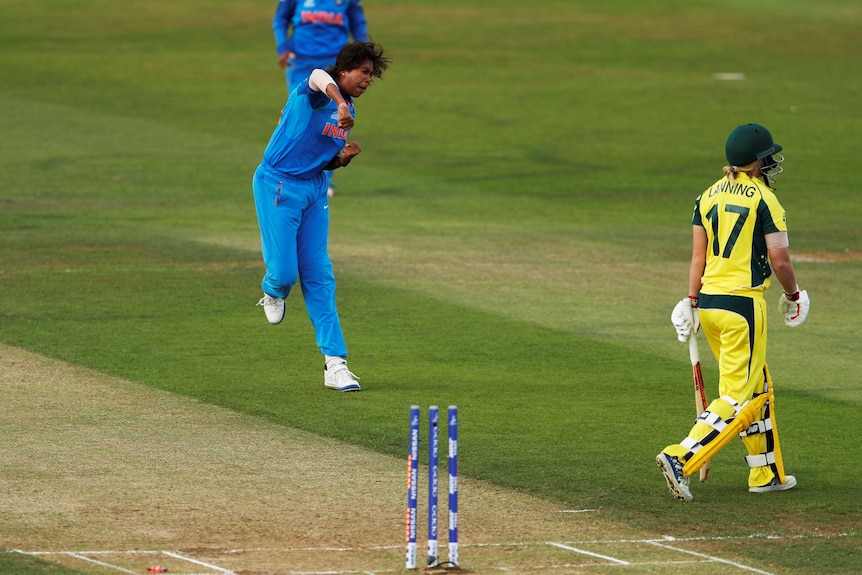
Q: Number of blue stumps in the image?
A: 3